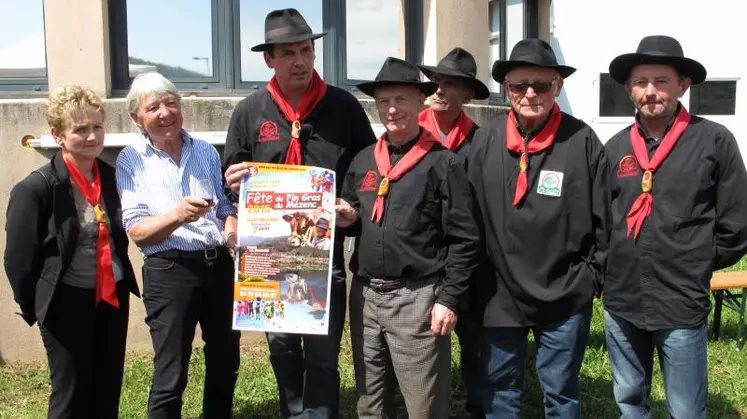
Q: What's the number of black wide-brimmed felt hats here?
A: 5